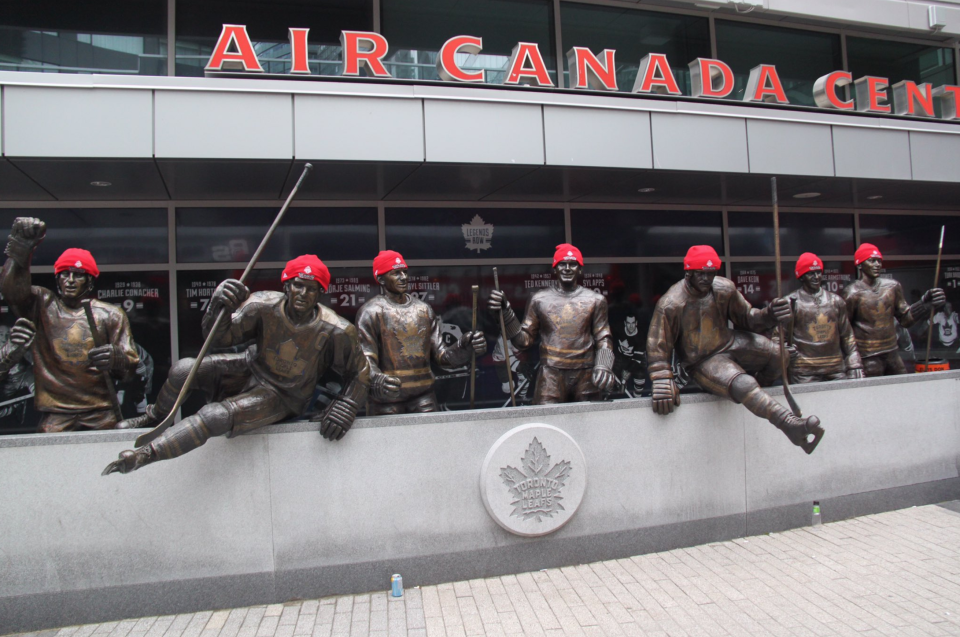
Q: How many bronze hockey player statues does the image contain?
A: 7